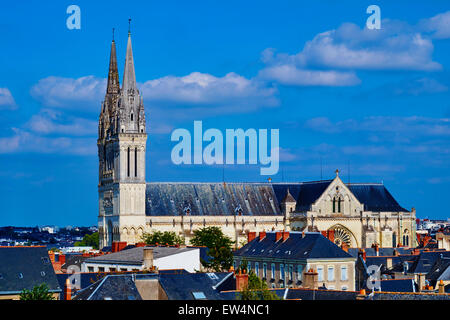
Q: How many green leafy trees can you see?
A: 5